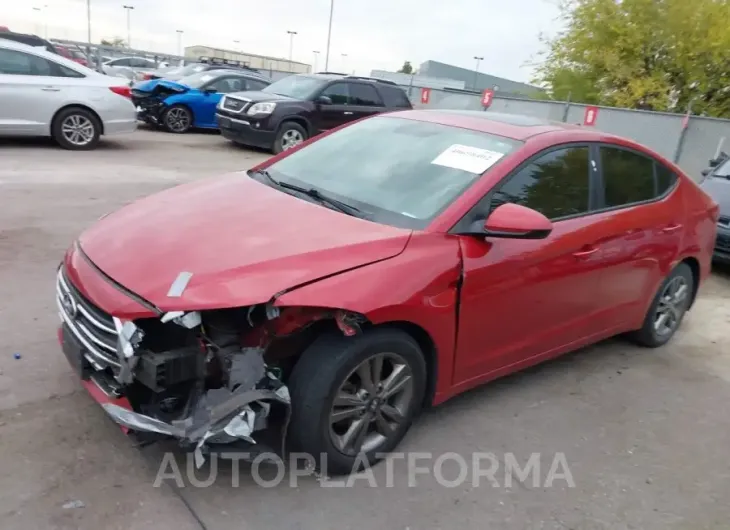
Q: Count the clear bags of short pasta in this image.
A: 0